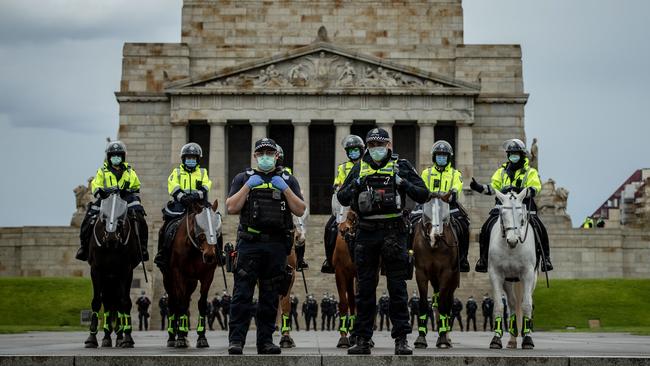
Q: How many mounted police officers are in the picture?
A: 6